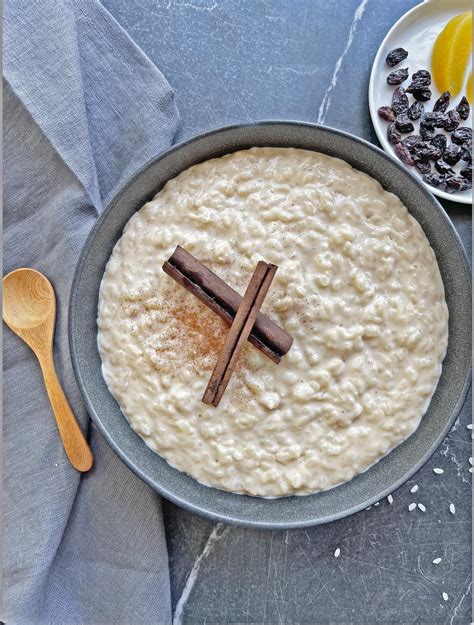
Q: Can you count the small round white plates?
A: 1